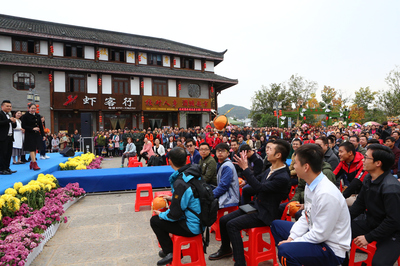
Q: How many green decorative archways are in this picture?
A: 1